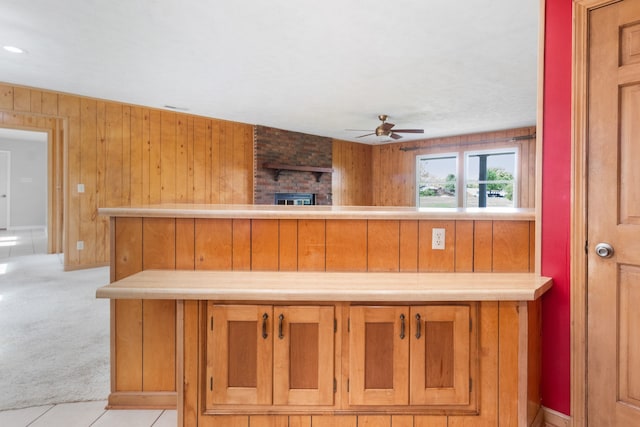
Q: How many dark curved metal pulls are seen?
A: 4